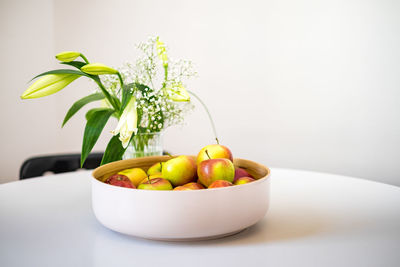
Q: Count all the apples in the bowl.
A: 11